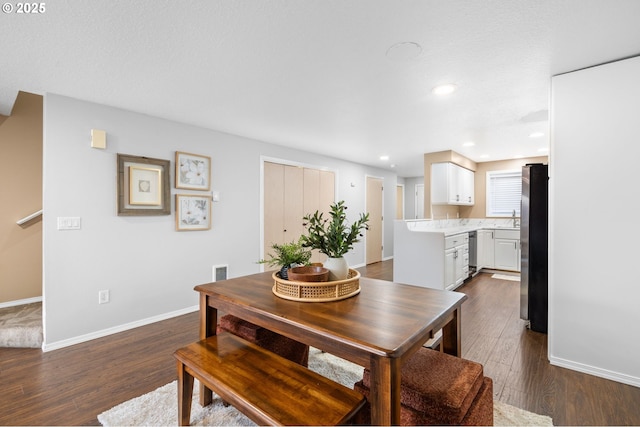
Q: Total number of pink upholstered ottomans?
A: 0